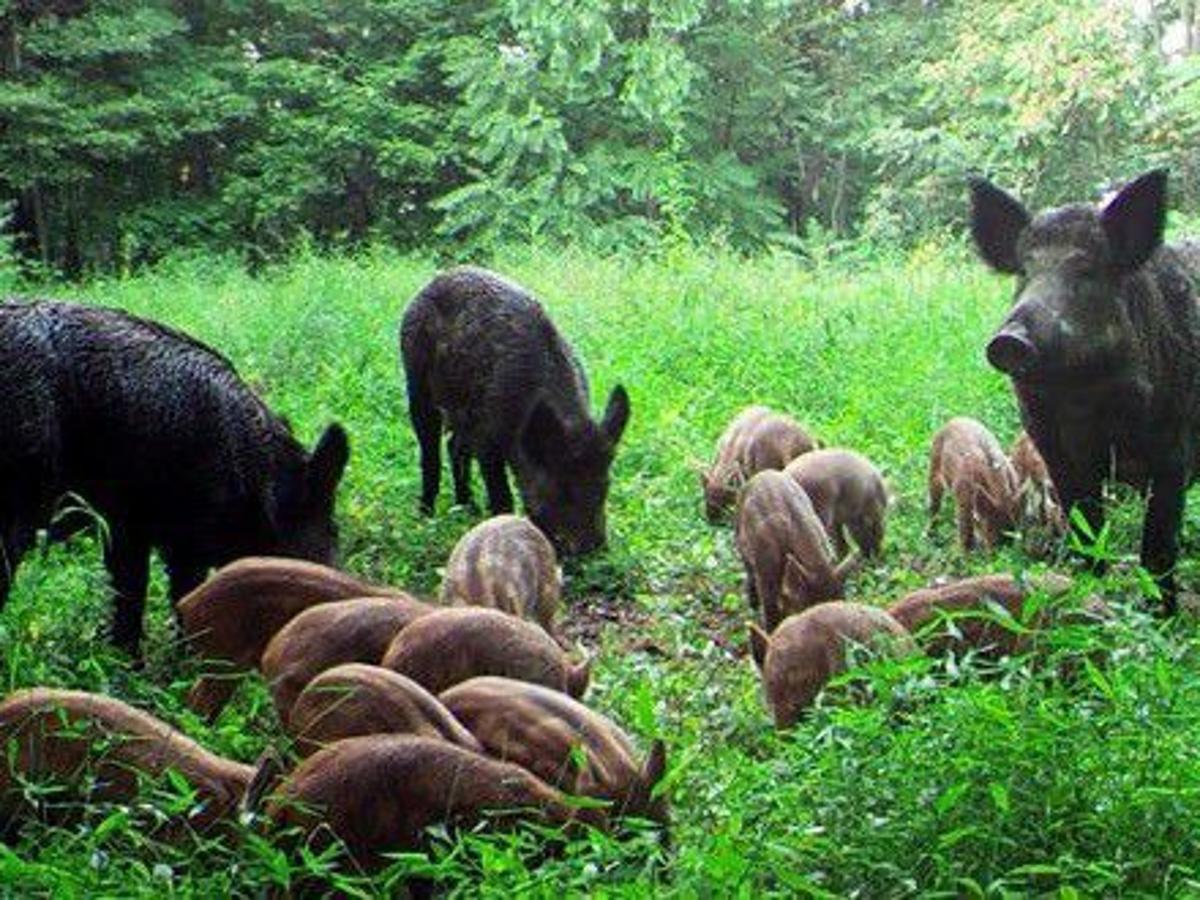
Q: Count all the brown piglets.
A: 15